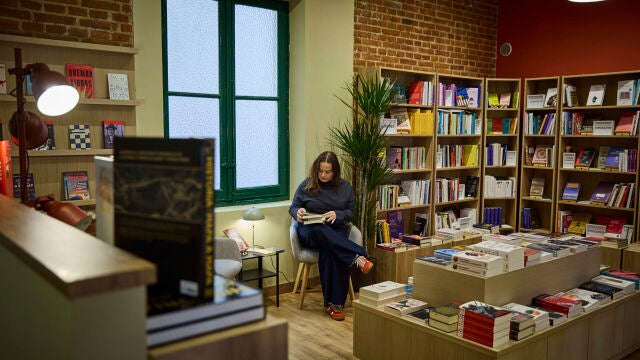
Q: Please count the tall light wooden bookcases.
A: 5